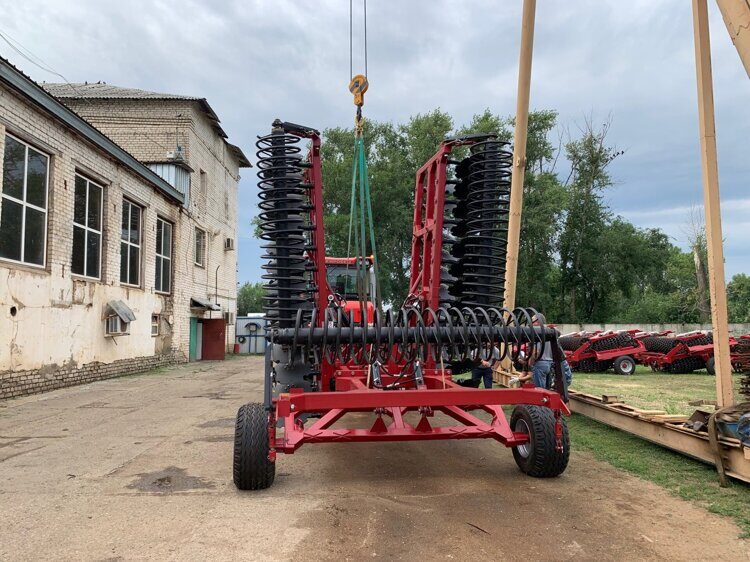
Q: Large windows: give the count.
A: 4